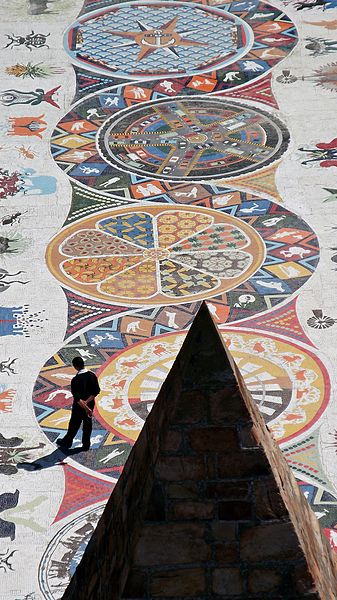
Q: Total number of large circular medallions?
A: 5